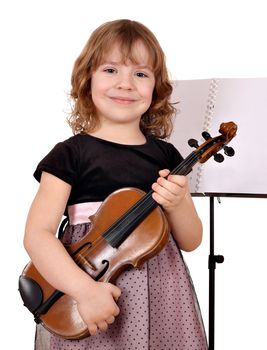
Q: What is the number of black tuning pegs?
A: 4